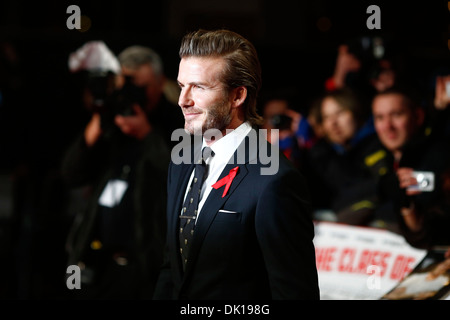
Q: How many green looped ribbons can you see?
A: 0